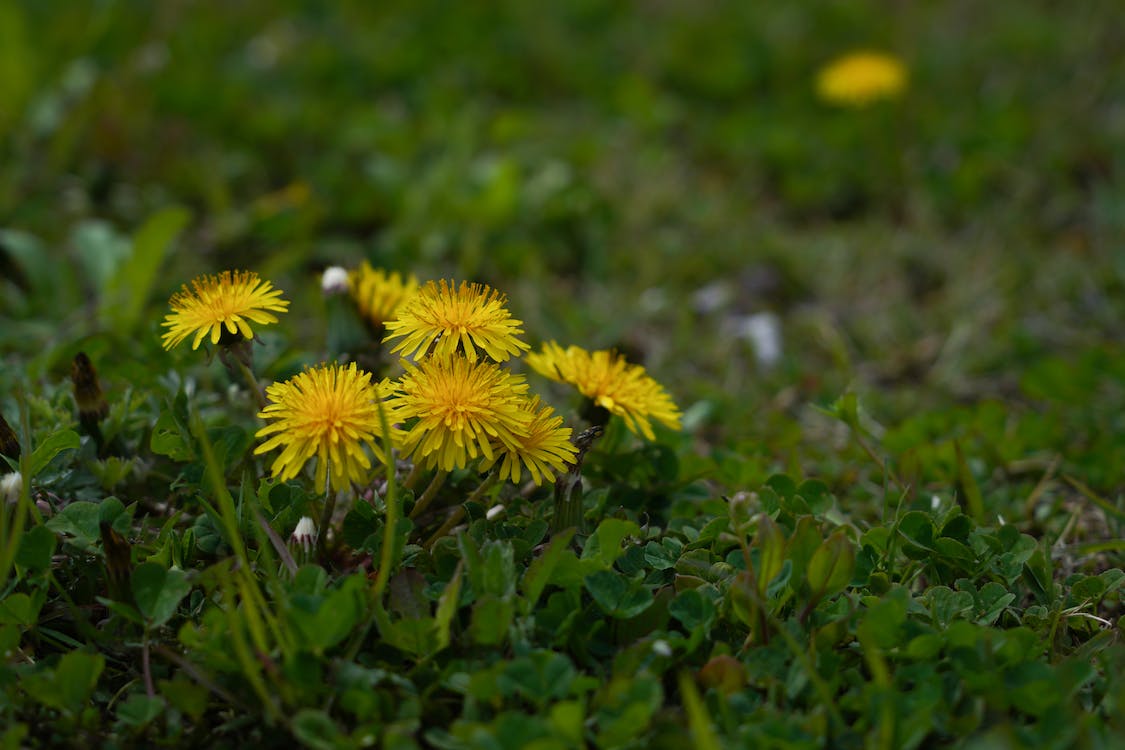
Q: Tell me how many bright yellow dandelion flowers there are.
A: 8